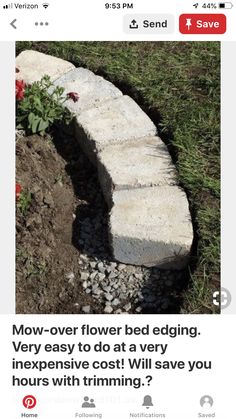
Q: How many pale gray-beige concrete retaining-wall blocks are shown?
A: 5